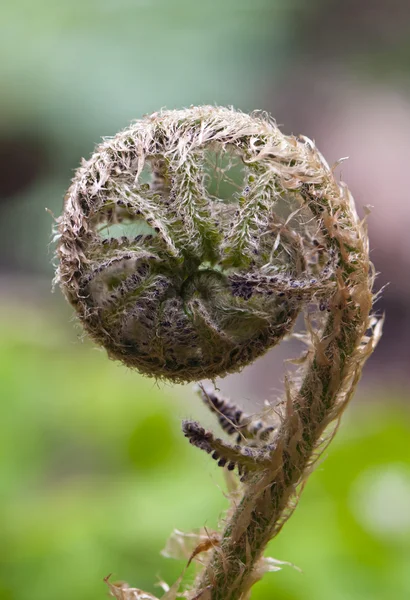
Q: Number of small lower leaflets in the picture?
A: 2